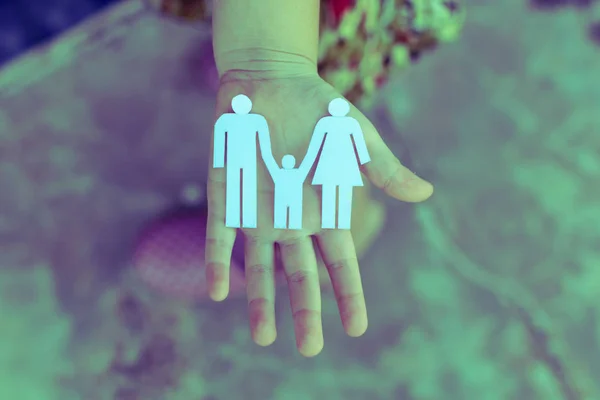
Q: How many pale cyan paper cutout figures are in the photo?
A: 3